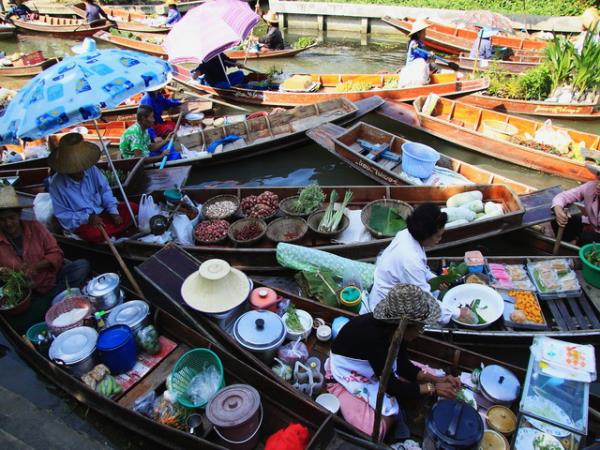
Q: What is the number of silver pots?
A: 5